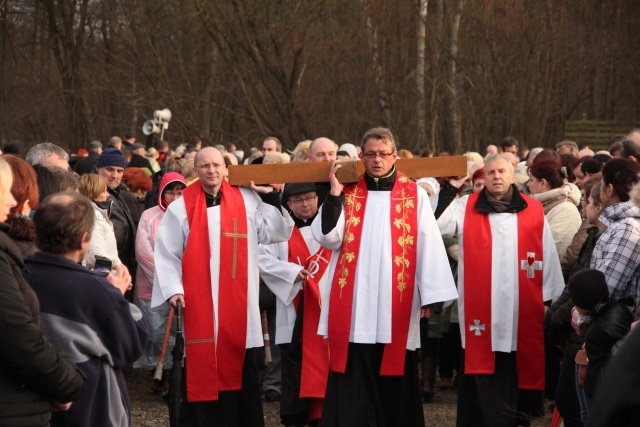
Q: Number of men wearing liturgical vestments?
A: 4